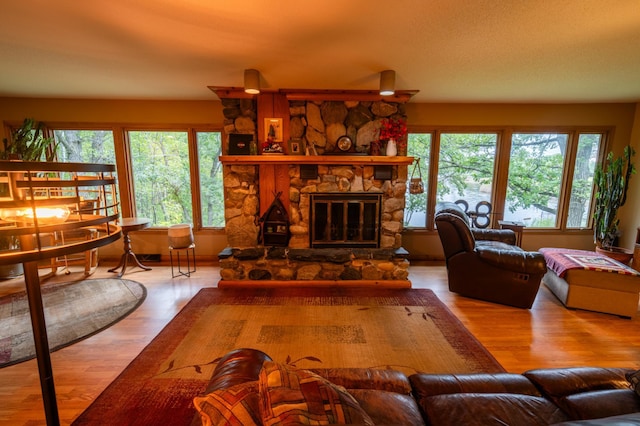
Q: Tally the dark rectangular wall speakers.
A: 2